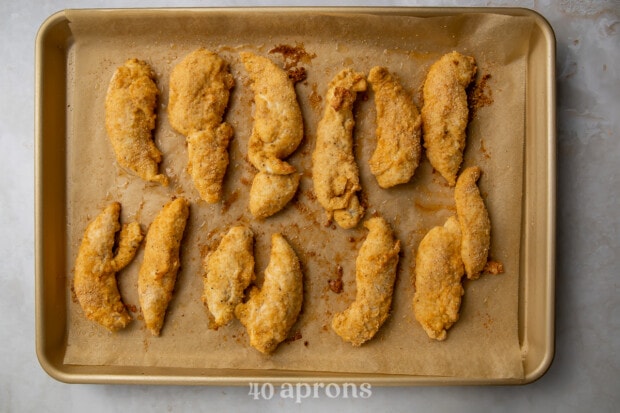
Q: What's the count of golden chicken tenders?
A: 13